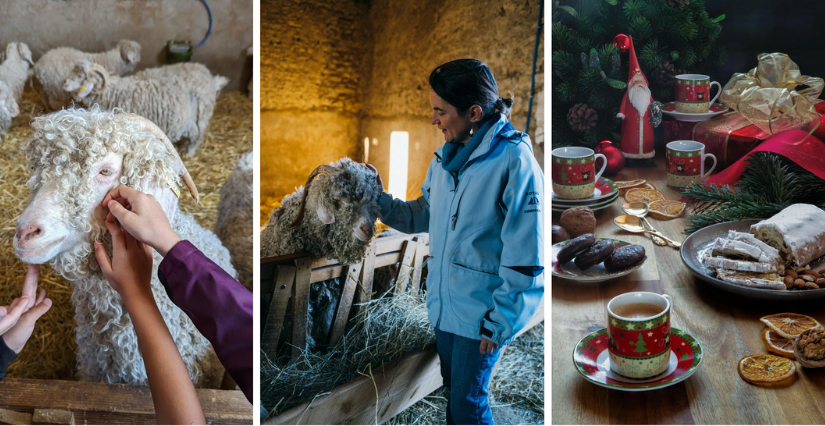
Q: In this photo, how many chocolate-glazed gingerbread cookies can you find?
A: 3